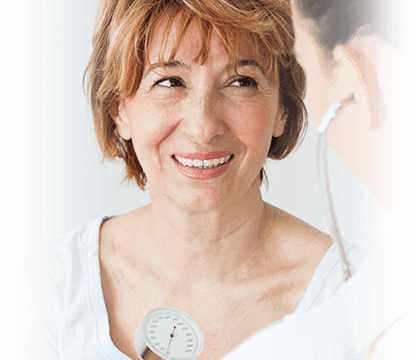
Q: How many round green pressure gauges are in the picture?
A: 0